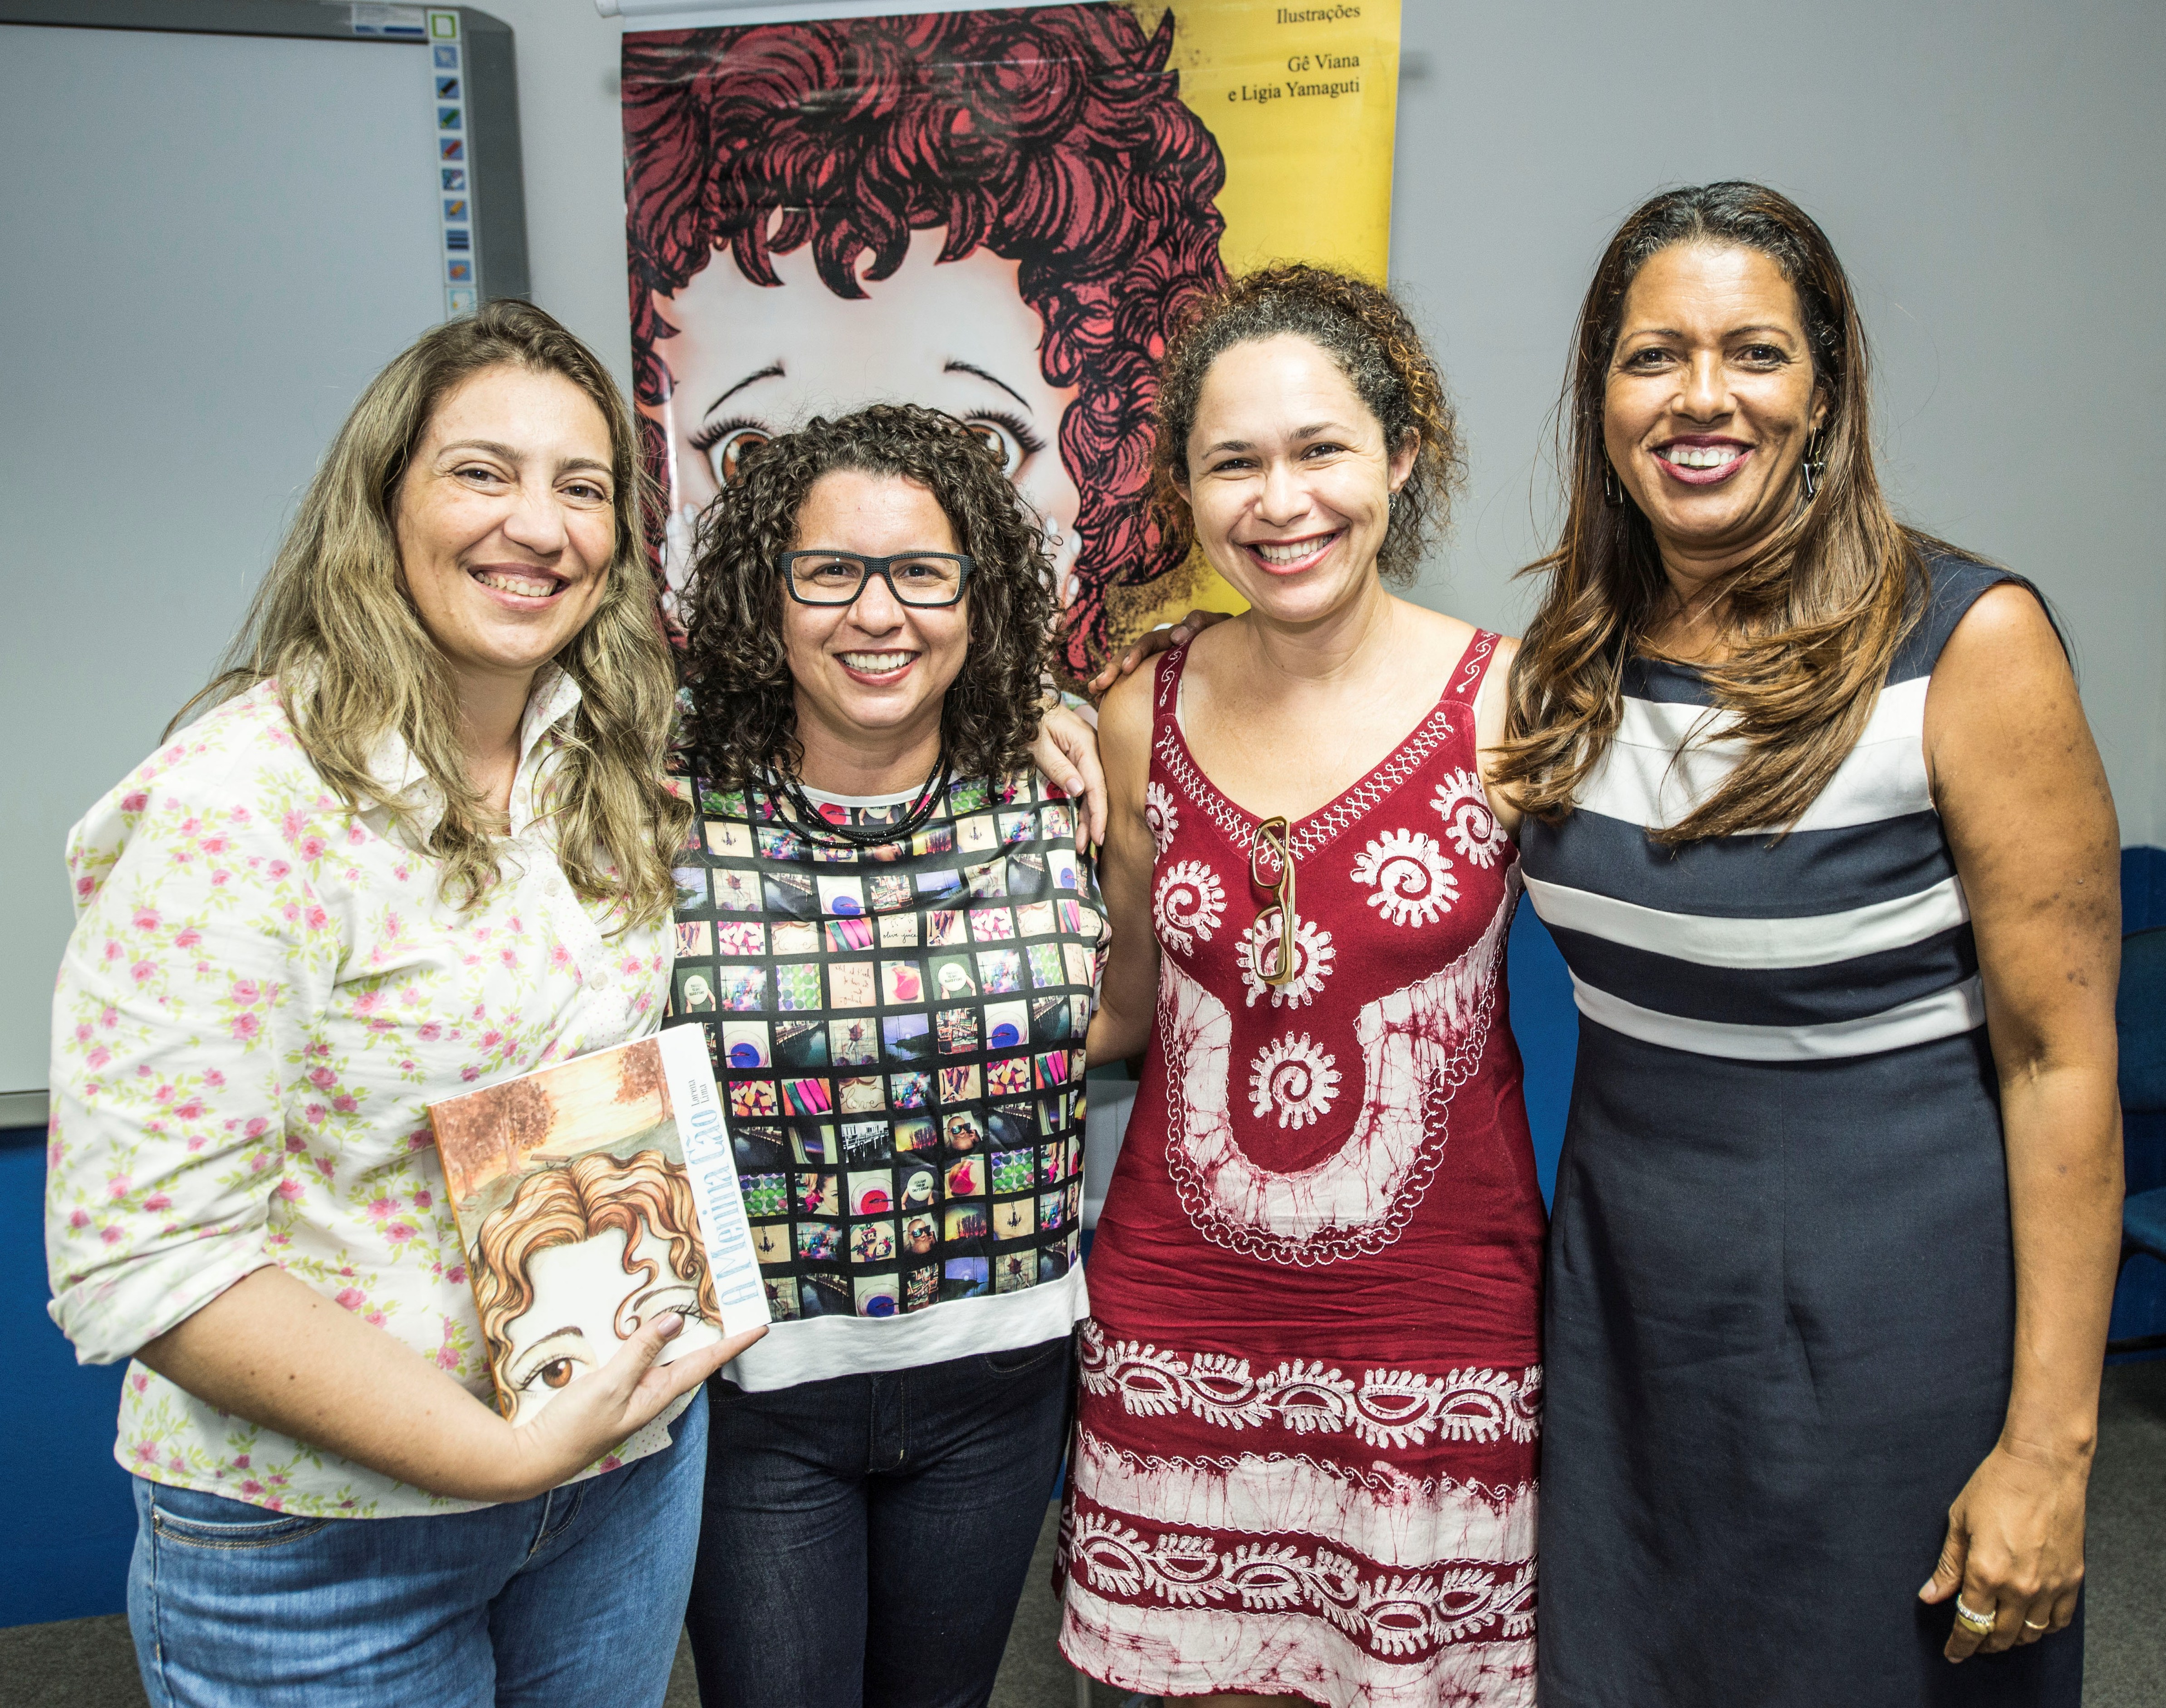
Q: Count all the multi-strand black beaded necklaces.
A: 1